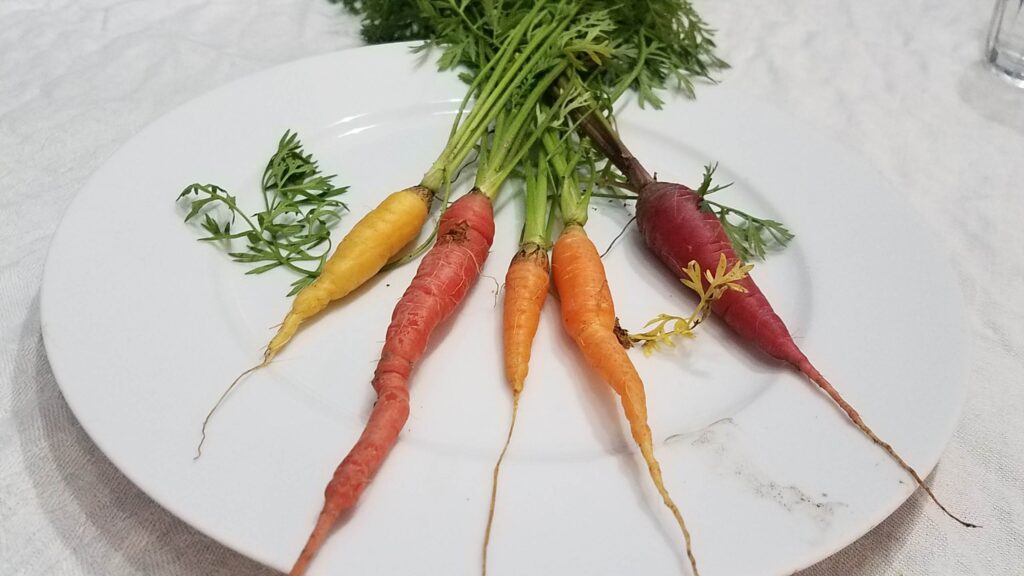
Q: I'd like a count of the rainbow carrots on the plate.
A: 5